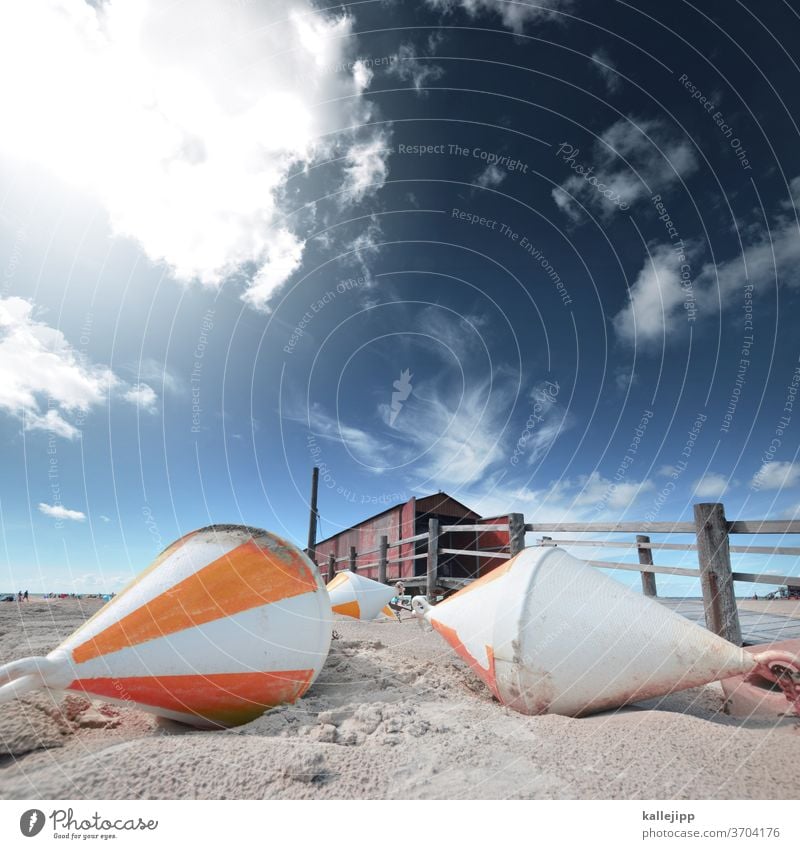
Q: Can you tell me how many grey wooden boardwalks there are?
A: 1